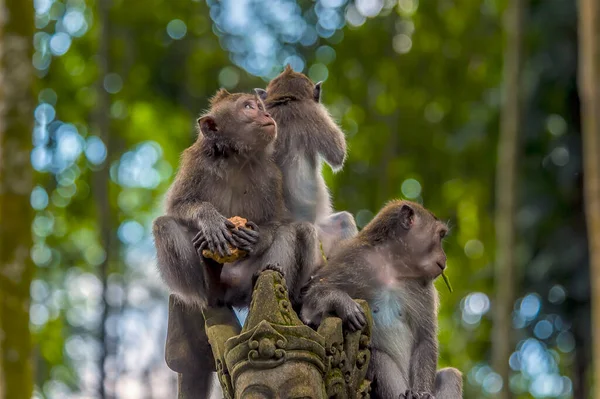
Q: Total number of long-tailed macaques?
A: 3